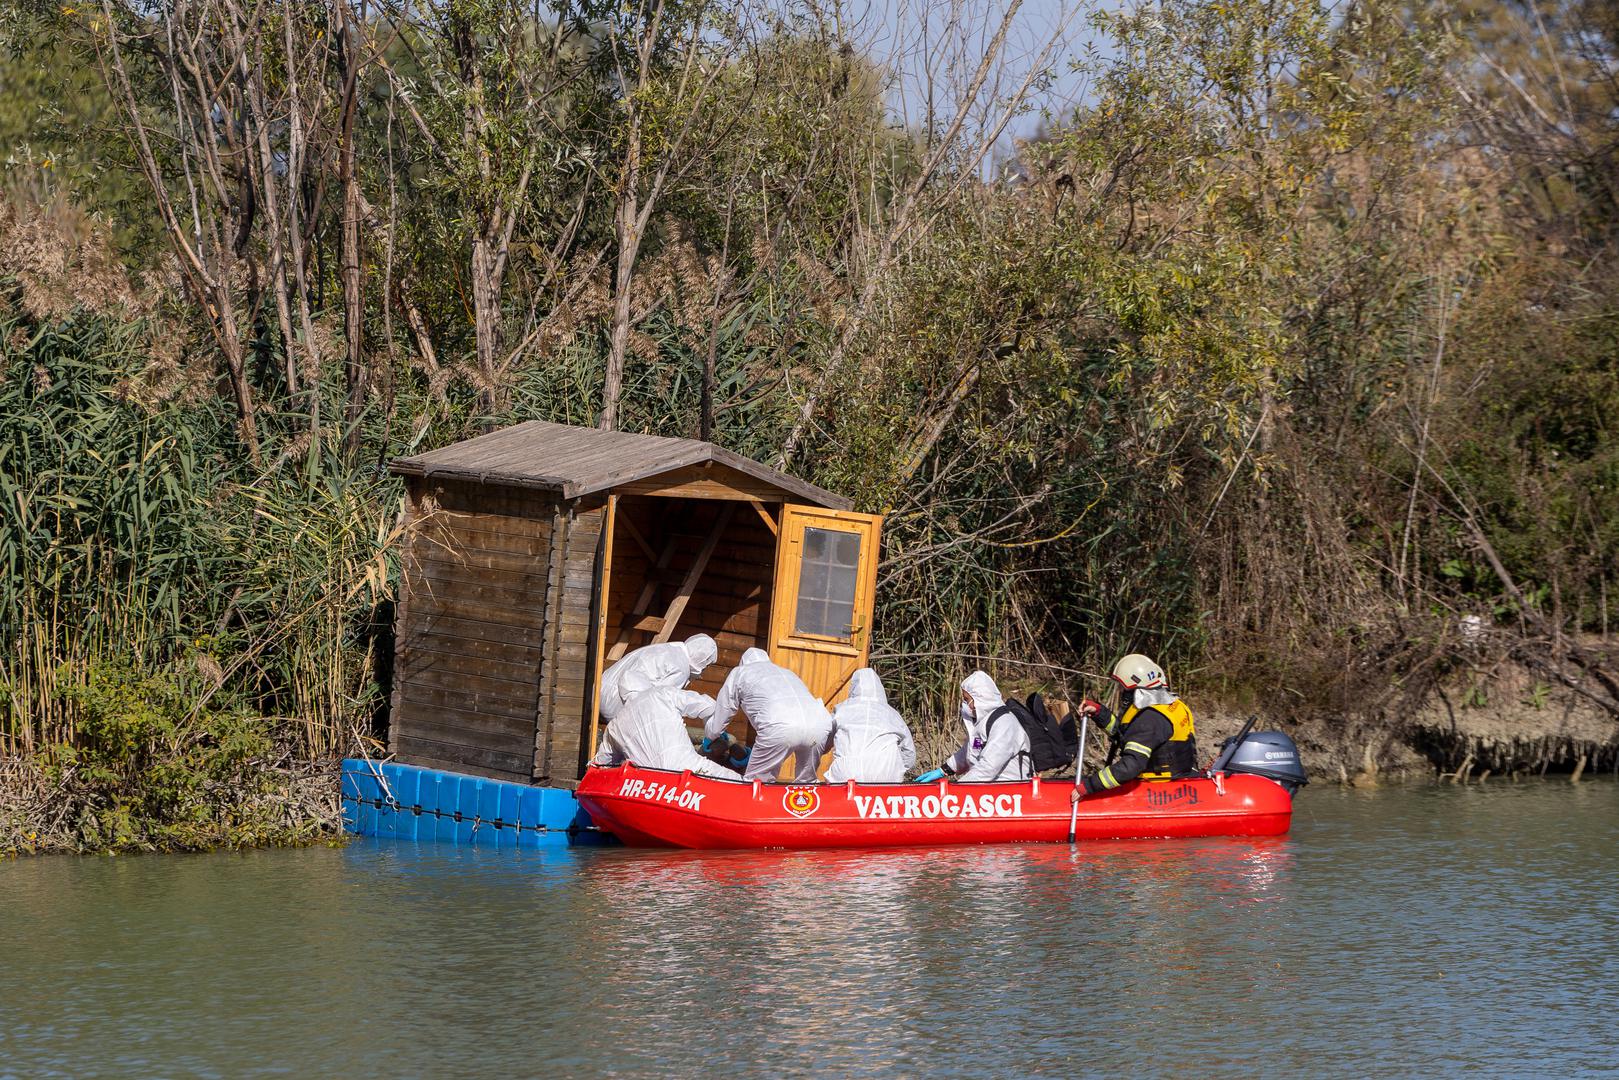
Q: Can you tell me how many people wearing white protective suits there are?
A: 5